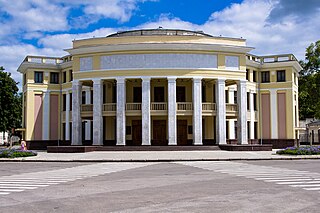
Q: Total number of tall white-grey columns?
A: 8